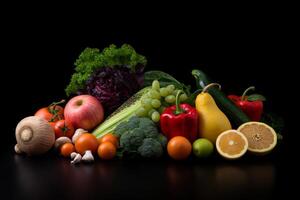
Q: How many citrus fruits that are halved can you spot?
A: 2